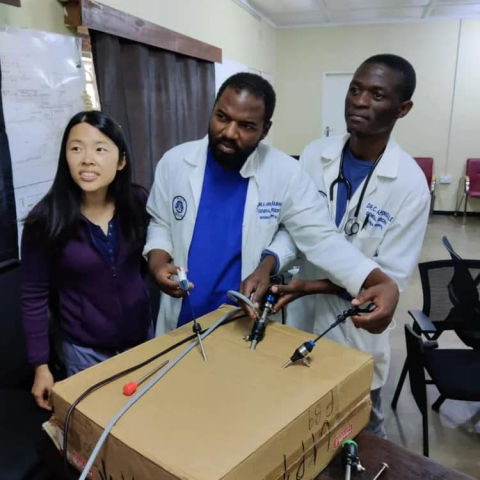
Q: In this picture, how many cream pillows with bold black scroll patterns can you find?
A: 0